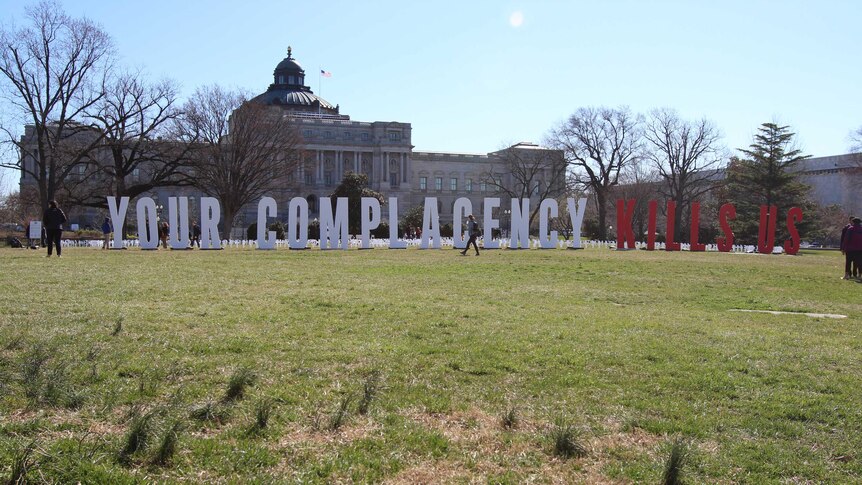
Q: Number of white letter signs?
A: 15